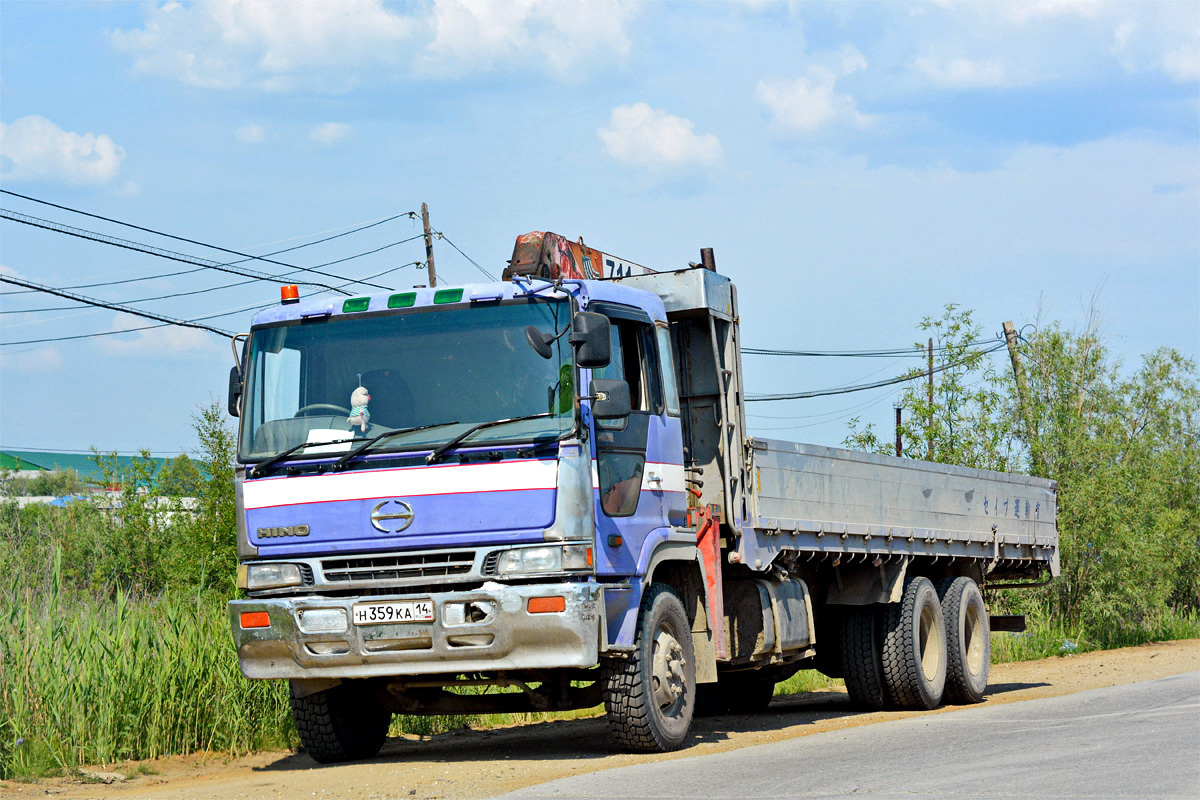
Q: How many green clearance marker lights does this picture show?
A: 3